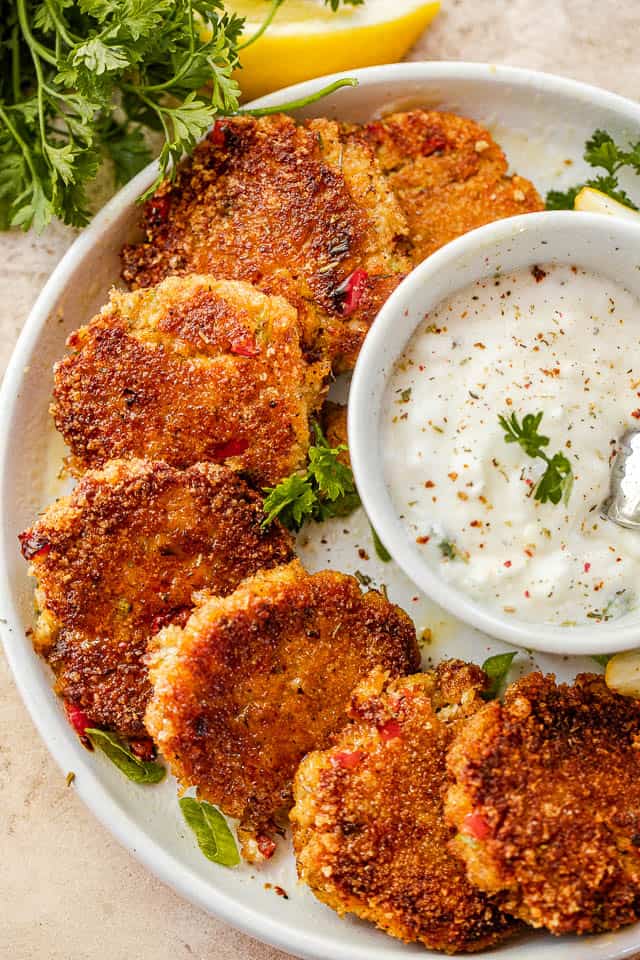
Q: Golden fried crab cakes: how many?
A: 7